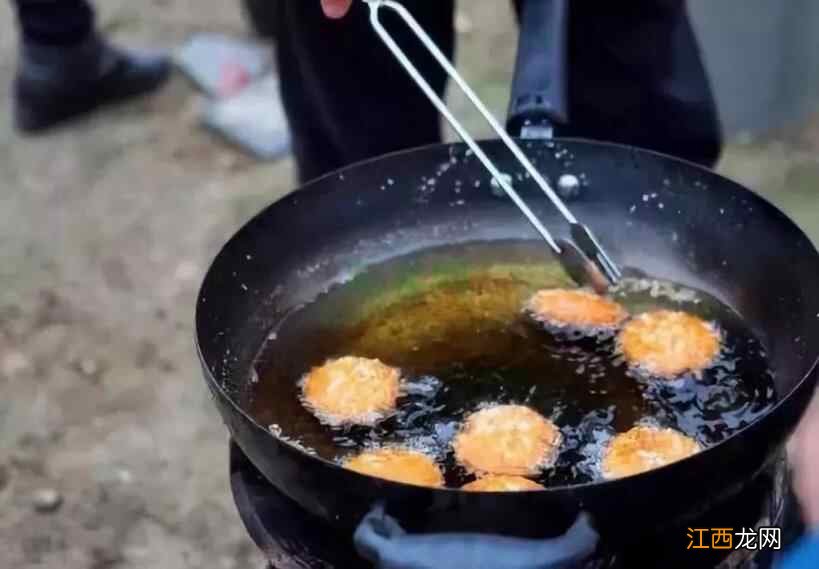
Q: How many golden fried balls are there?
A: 7